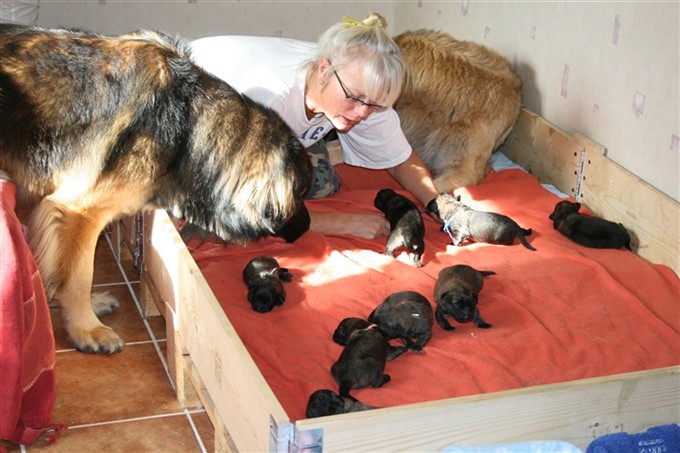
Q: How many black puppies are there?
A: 7